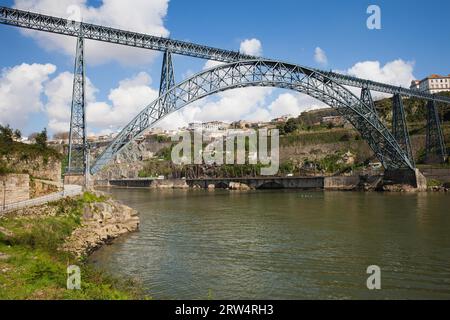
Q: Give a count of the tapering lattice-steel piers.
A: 5